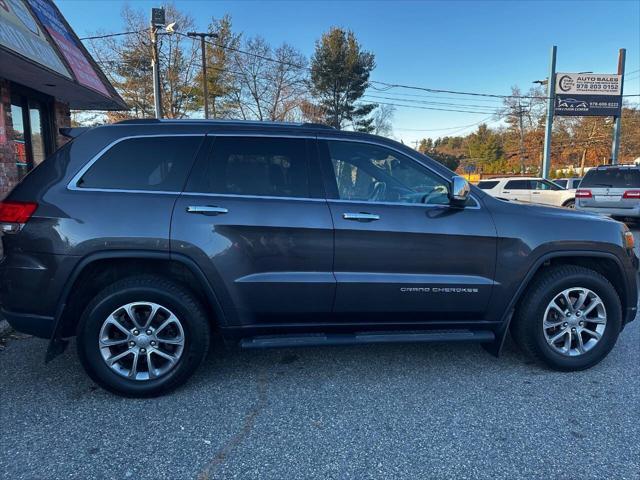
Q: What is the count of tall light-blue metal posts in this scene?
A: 2